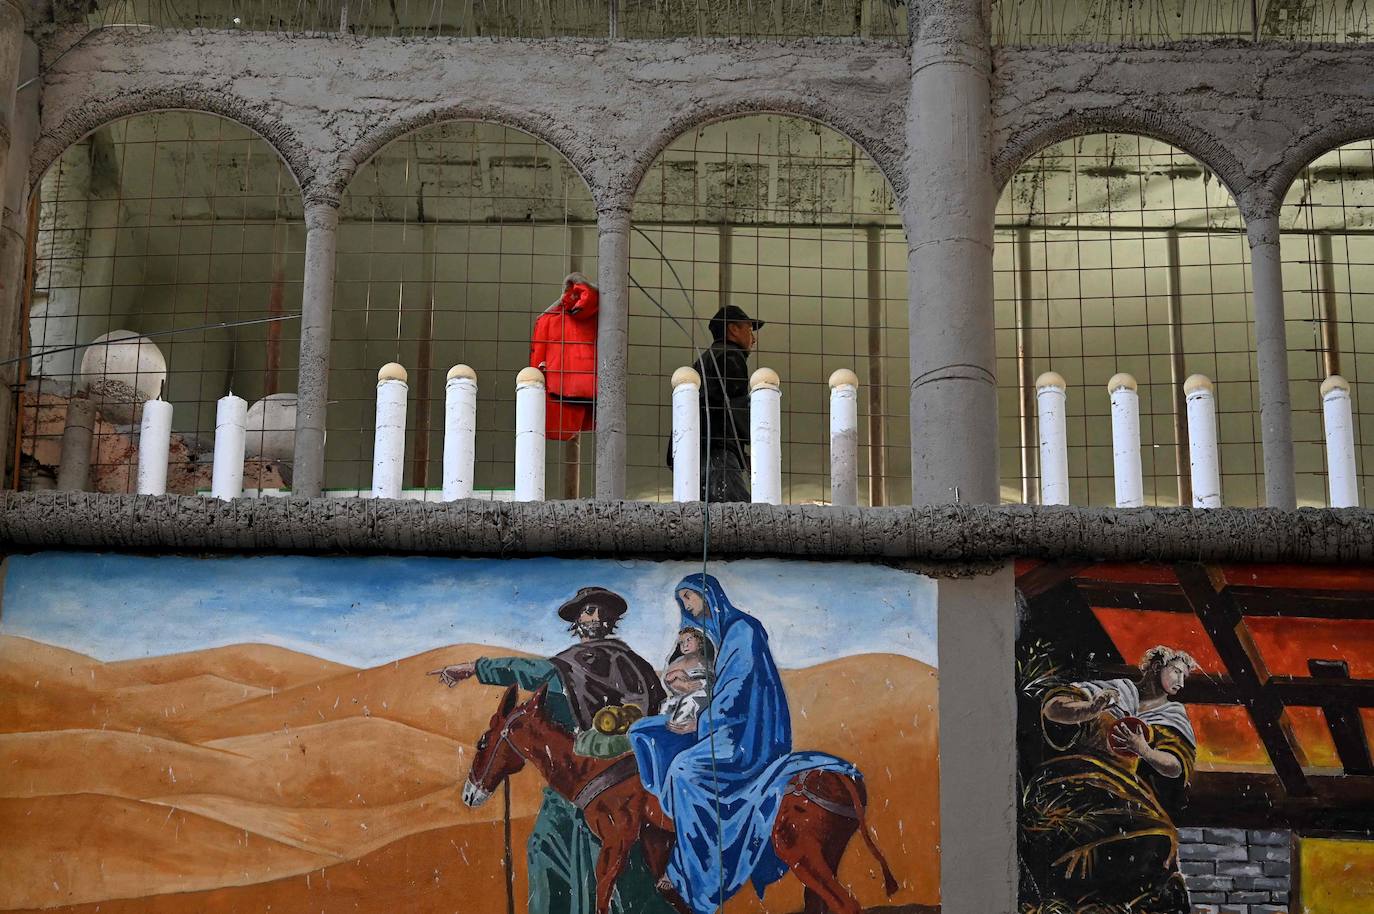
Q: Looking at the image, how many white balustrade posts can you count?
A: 12